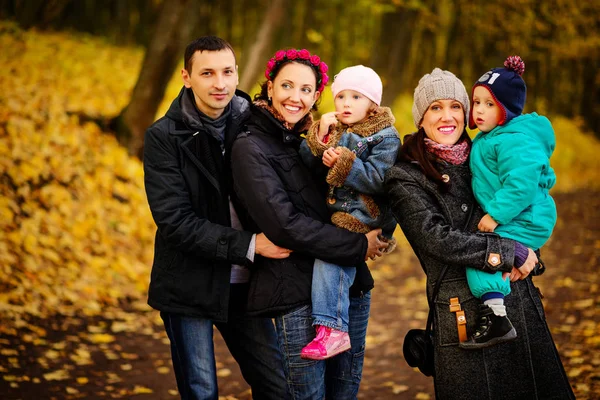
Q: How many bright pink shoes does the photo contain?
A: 1